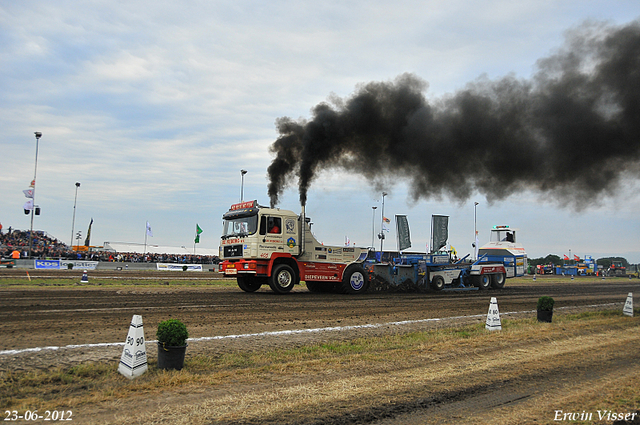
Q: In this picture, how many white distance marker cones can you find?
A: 3